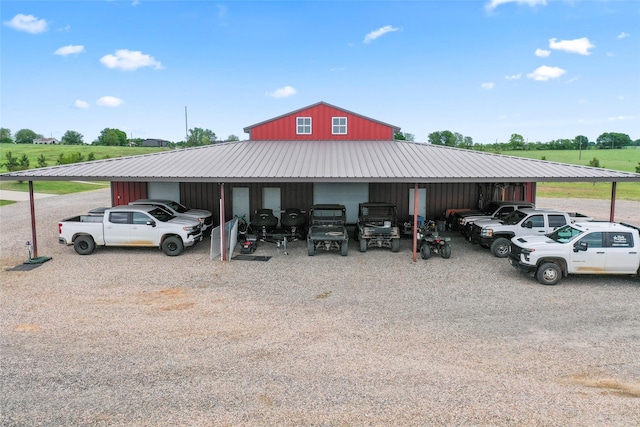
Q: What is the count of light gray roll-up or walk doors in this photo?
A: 5